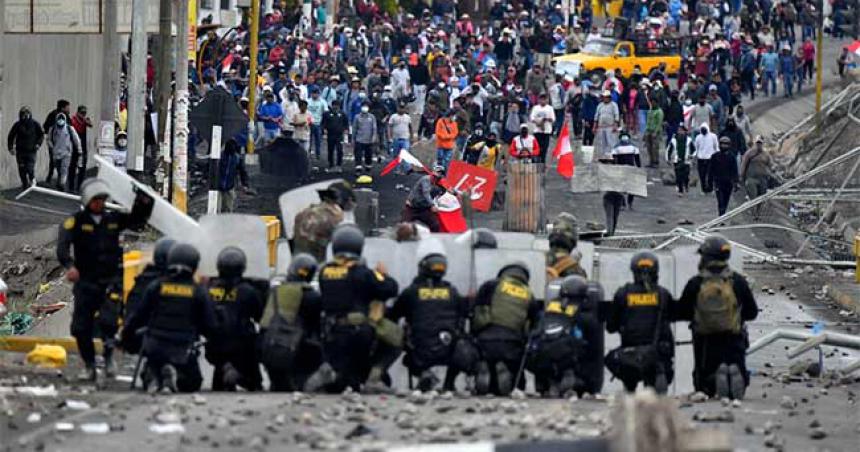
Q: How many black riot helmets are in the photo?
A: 11